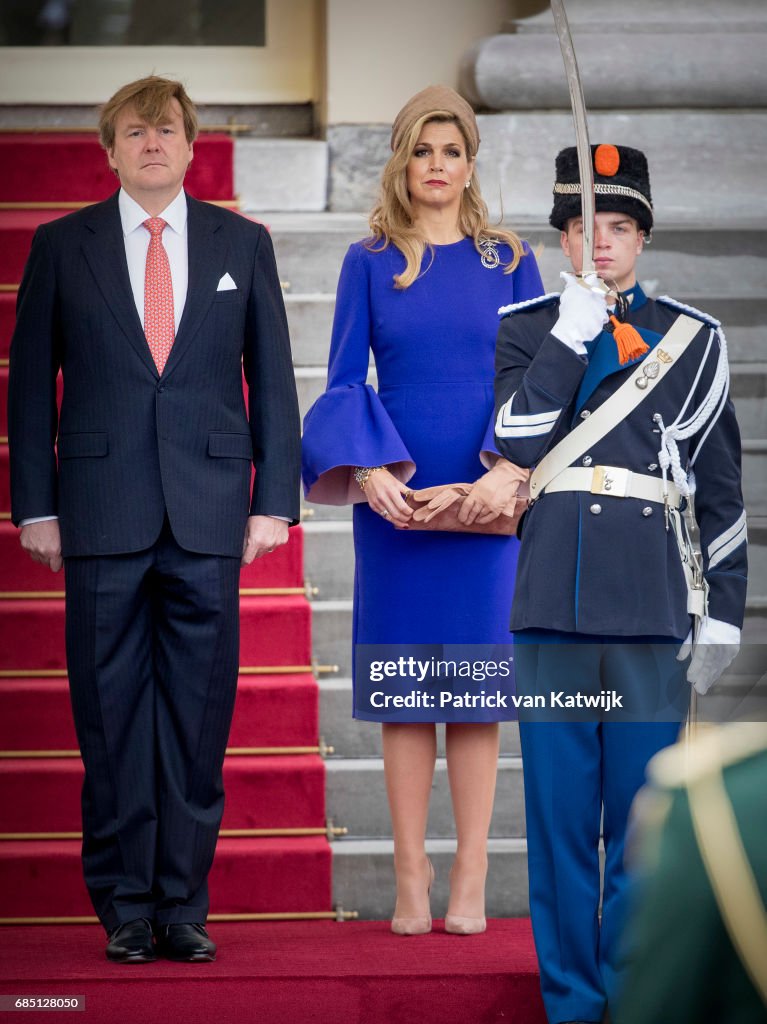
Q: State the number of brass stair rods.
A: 11